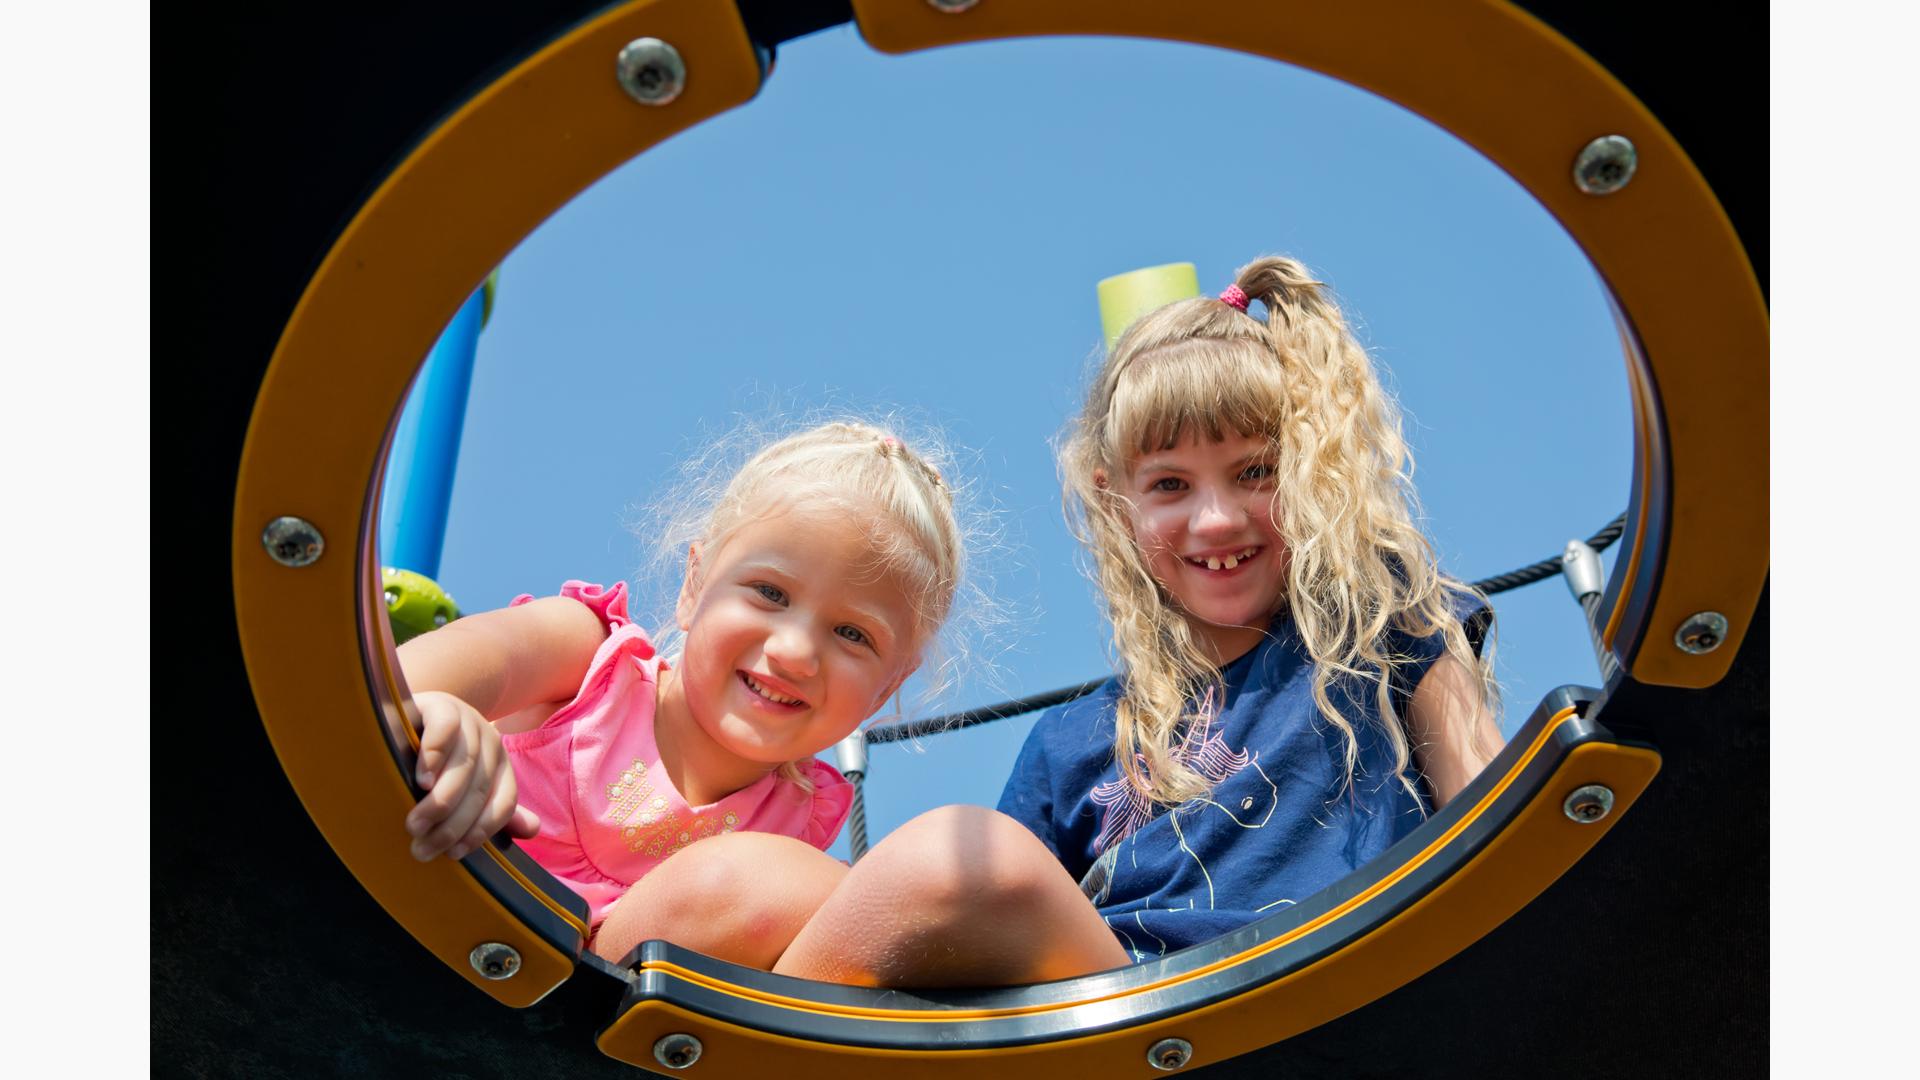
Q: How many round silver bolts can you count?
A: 9